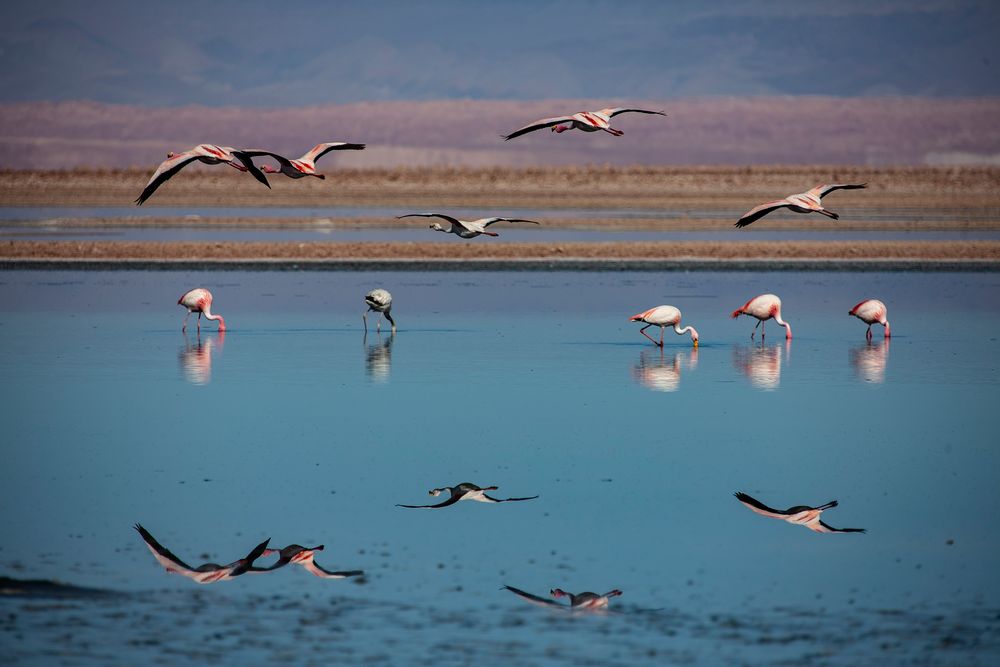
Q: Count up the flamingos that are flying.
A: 5